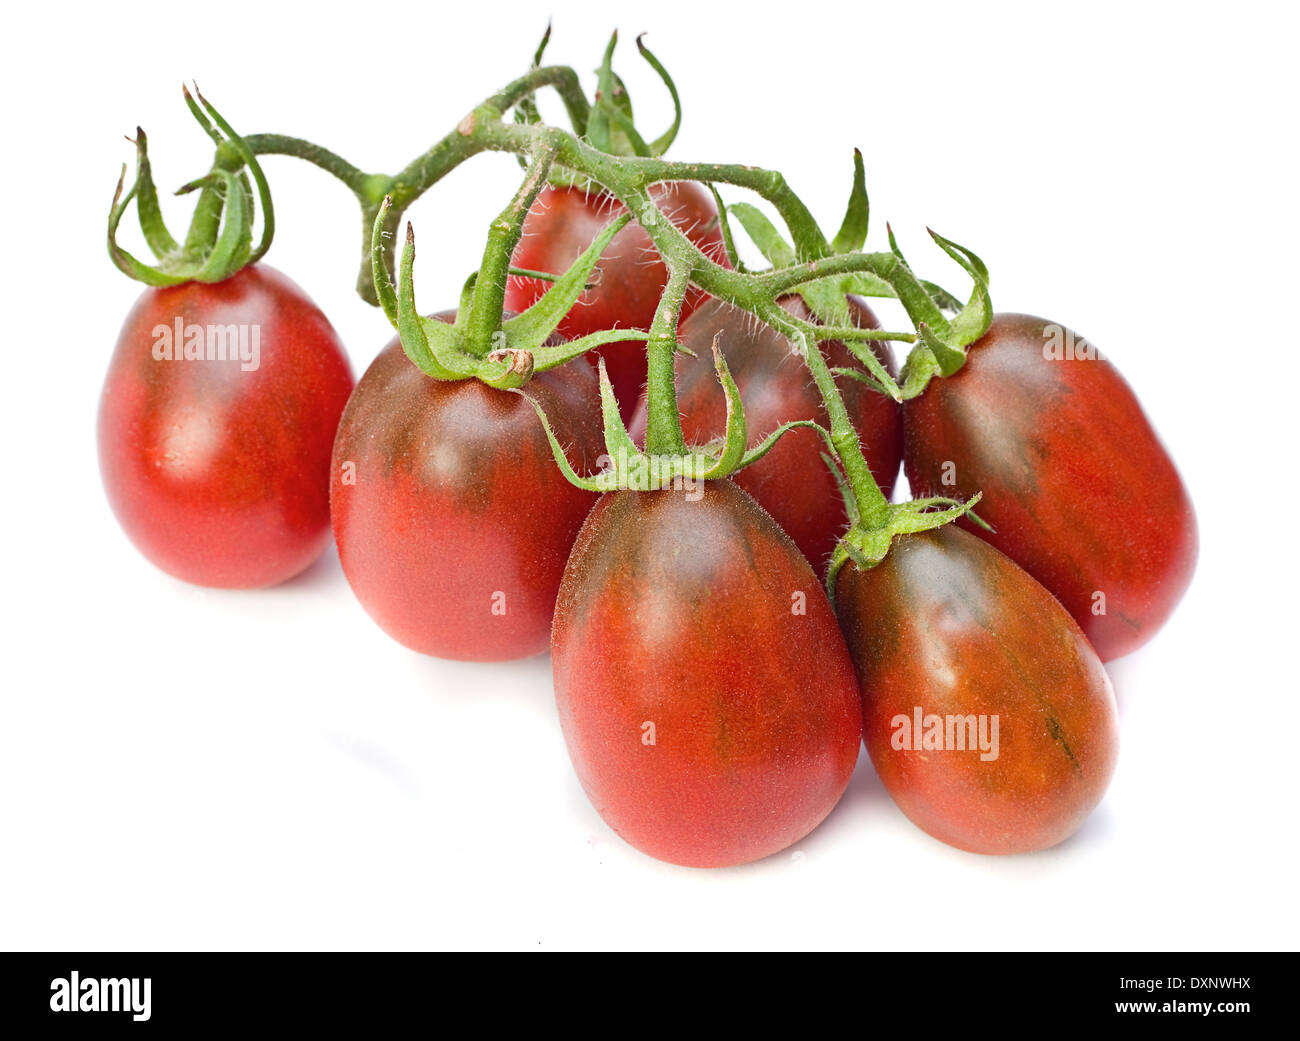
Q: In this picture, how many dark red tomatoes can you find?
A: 7